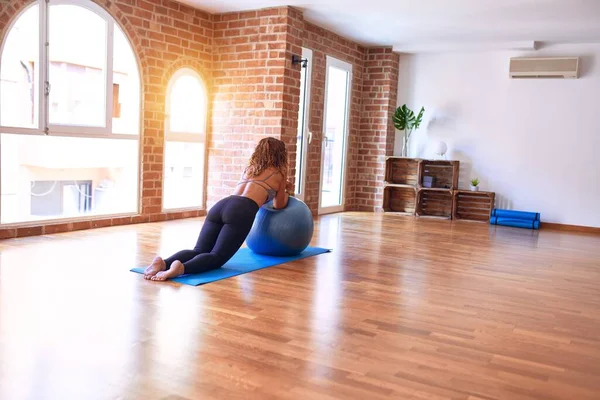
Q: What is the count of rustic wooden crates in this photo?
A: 5